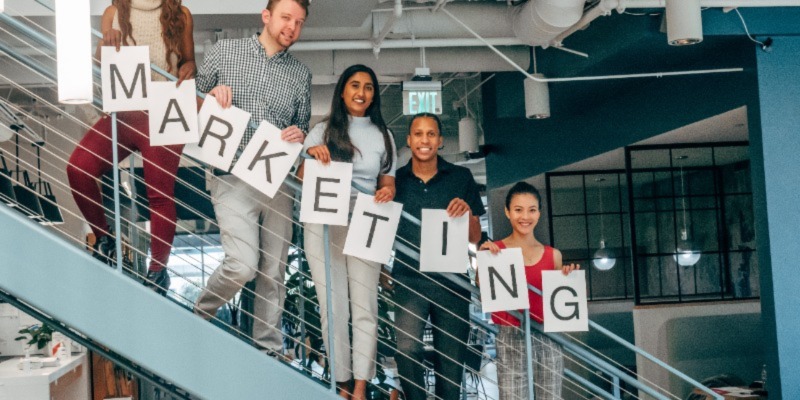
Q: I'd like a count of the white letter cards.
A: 9